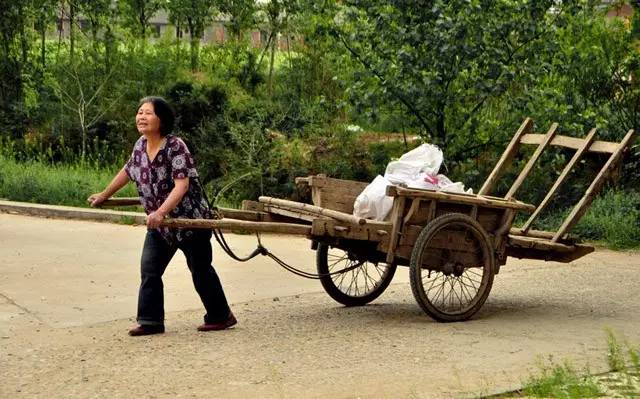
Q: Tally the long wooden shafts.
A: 2